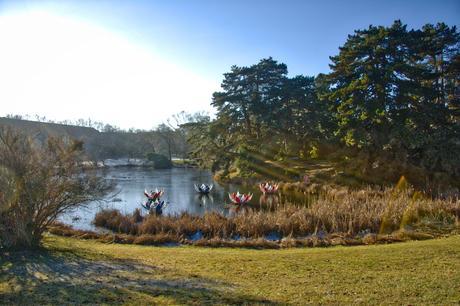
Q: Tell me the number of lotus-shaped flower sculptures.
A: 5